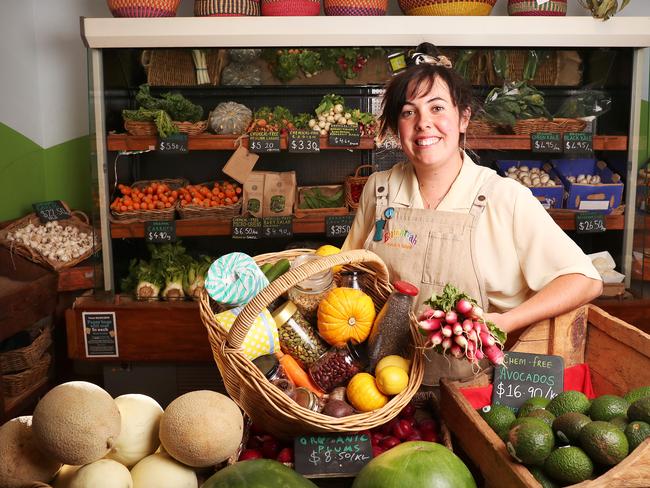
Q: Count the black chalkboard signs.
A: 14